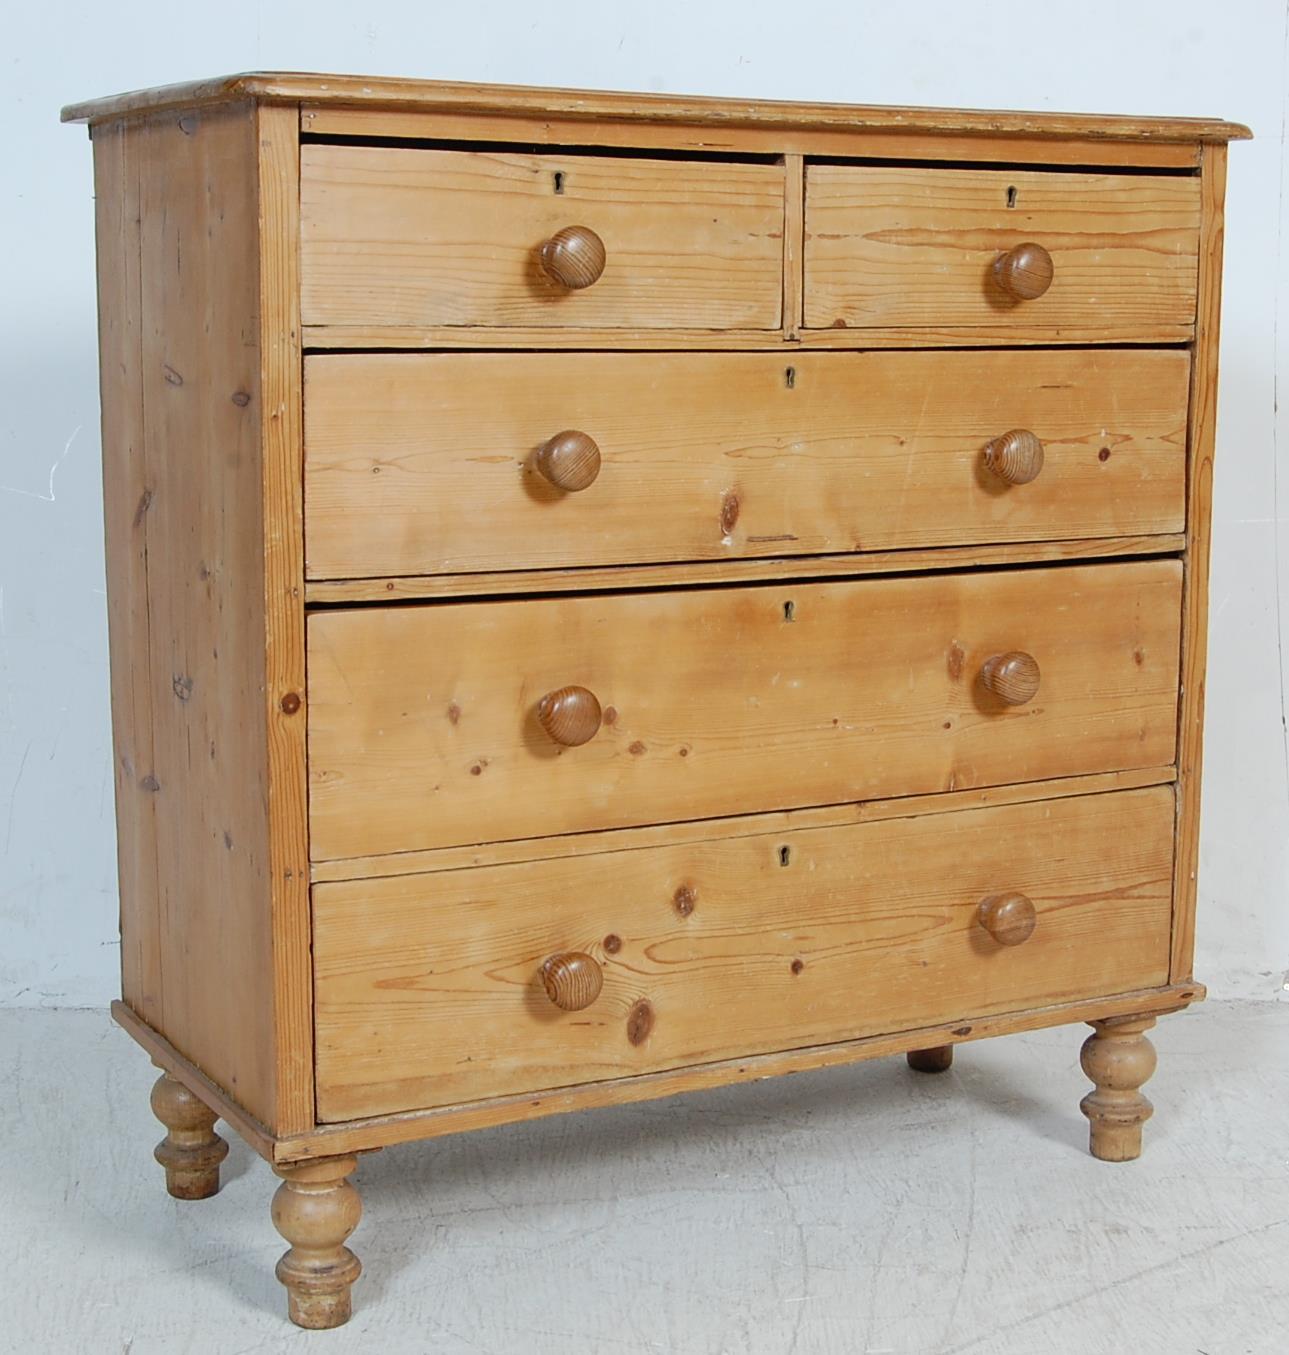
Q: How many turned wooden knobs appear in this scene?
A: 8